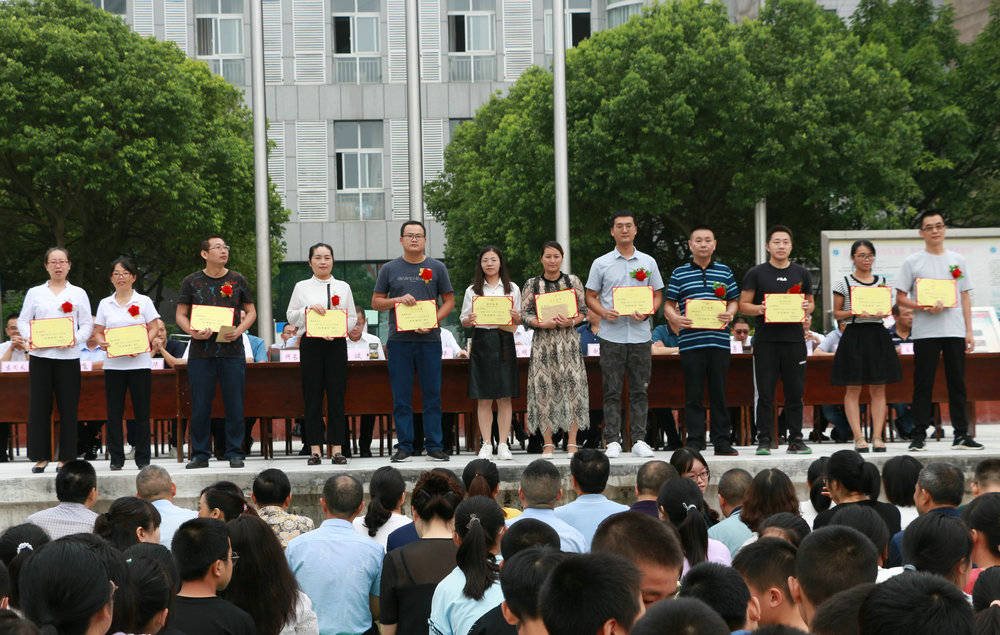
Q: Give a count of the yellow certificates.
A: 12